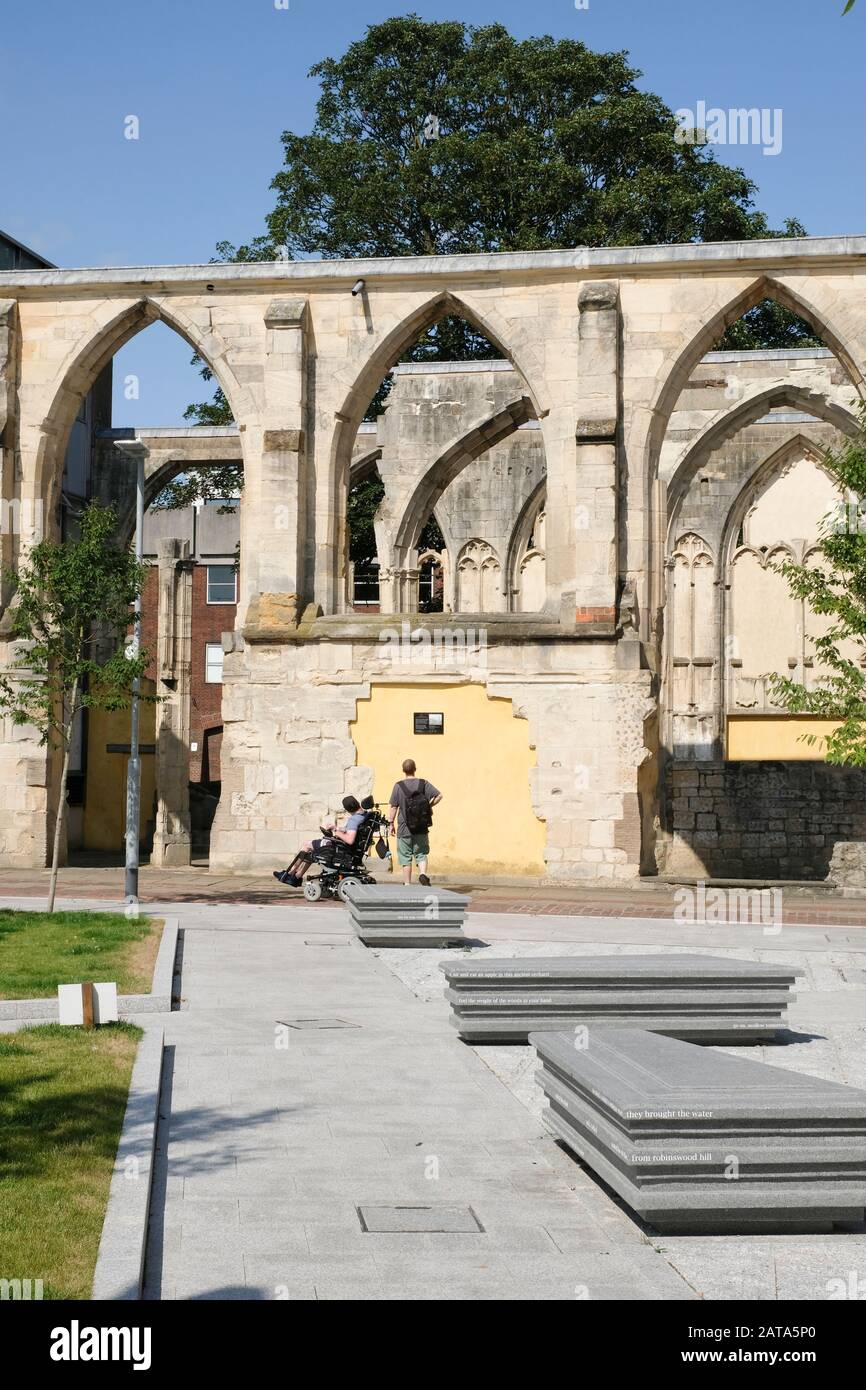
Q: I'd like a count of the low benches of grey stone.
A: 3